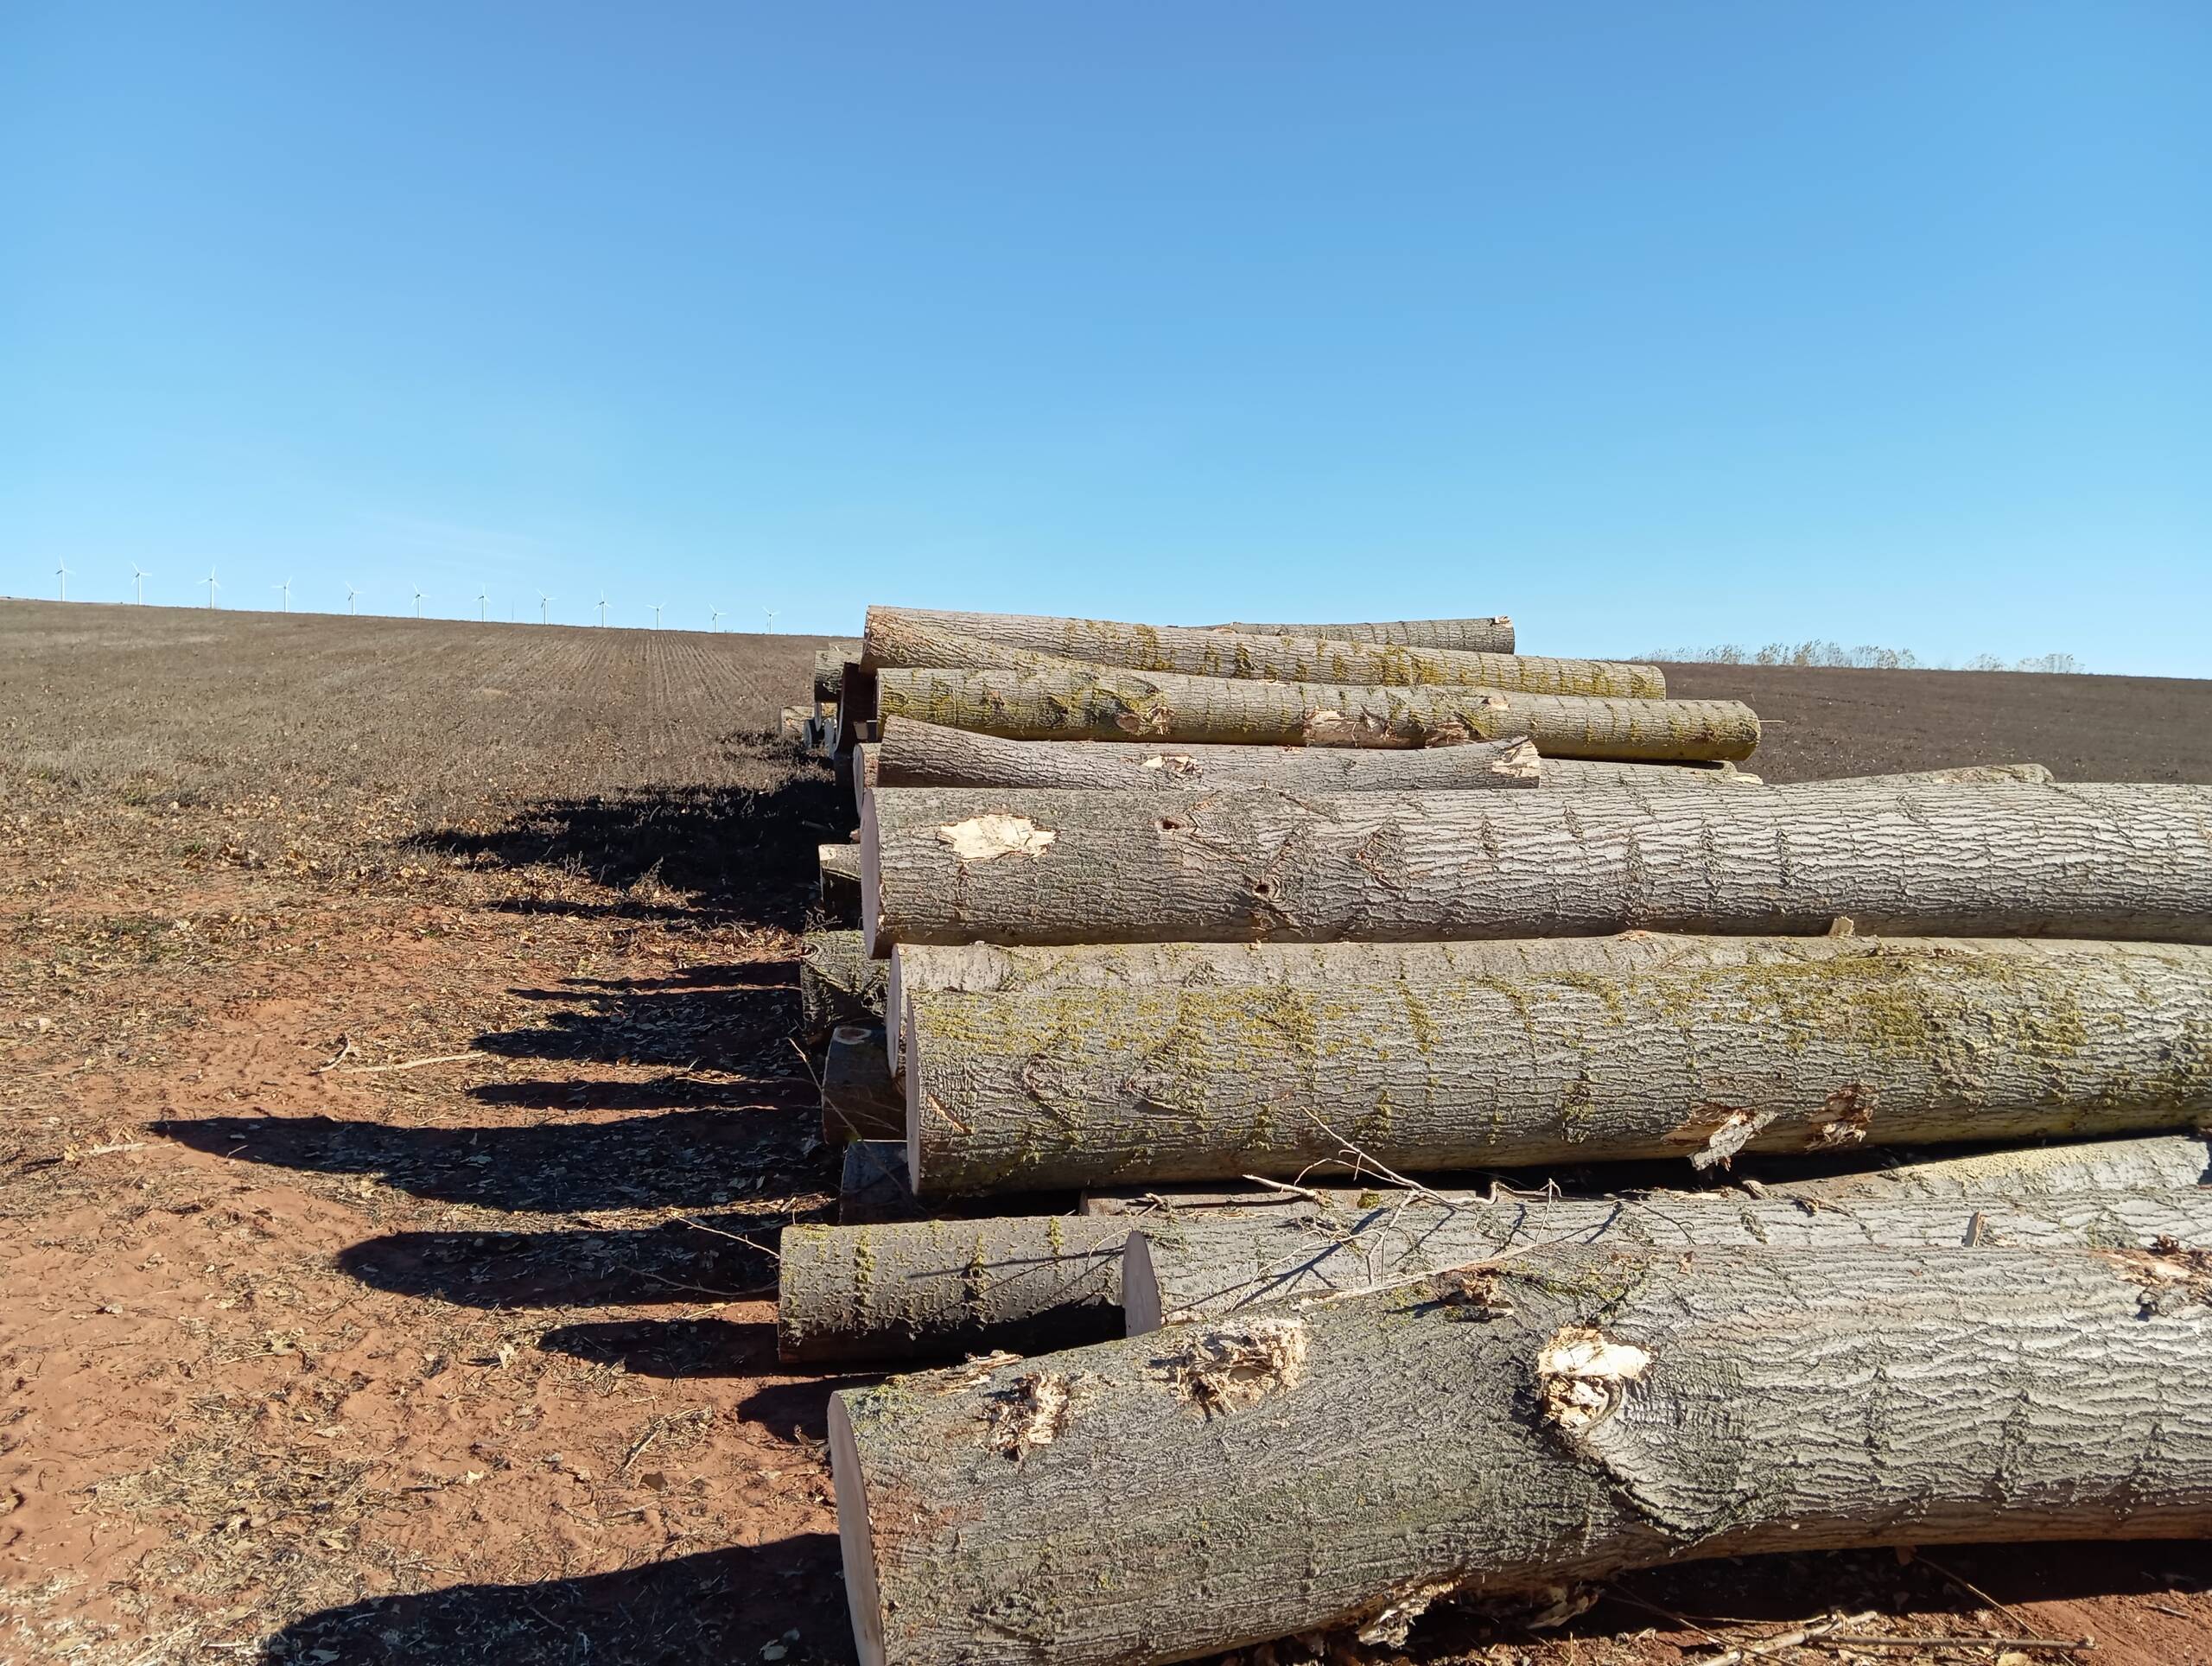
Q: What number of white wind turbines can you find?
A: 12